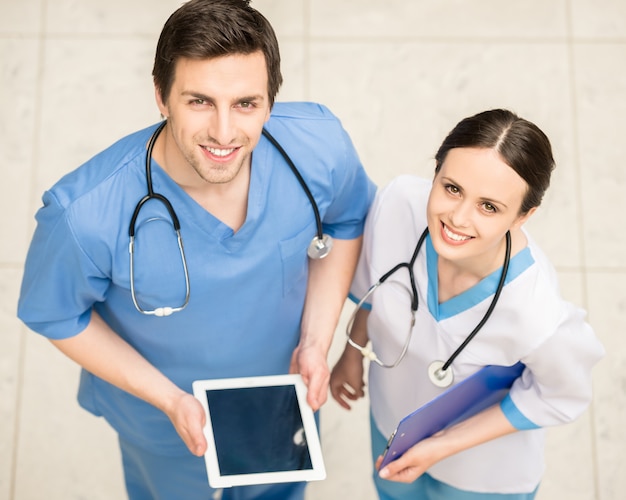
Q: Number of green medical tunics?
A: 0